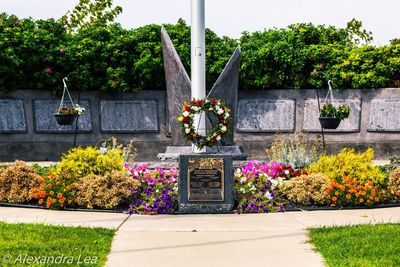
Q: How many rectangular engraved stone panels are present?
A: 6